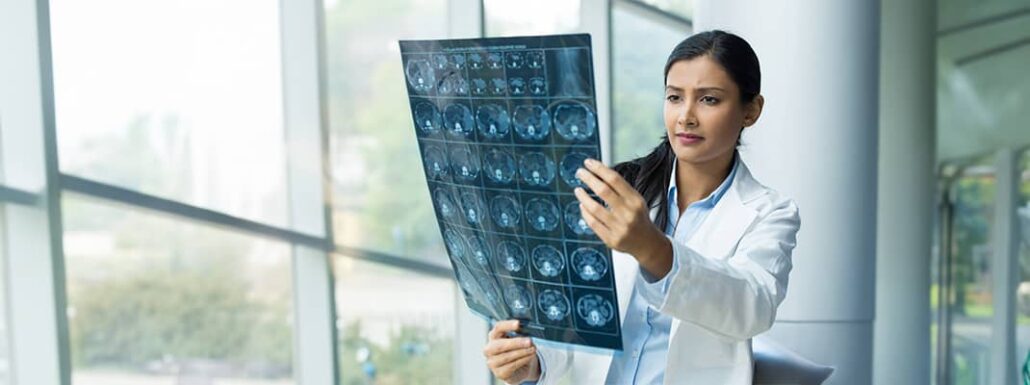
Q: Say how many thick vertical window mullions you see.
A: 4